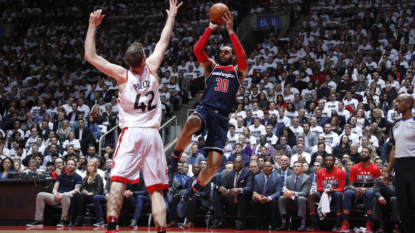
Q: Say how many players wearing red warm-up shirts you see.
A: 2